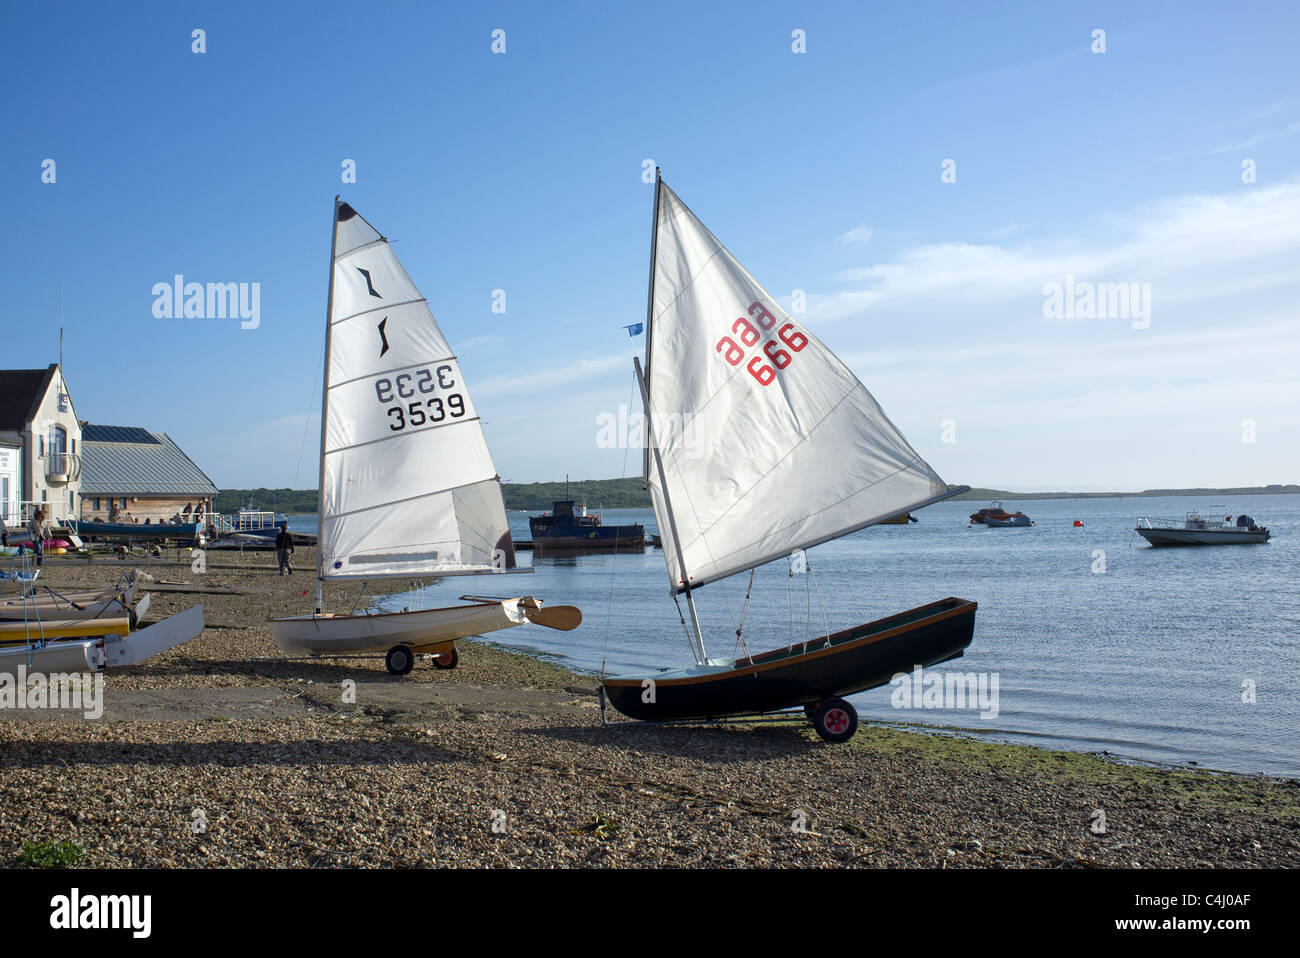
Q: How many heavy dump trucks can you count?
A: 0